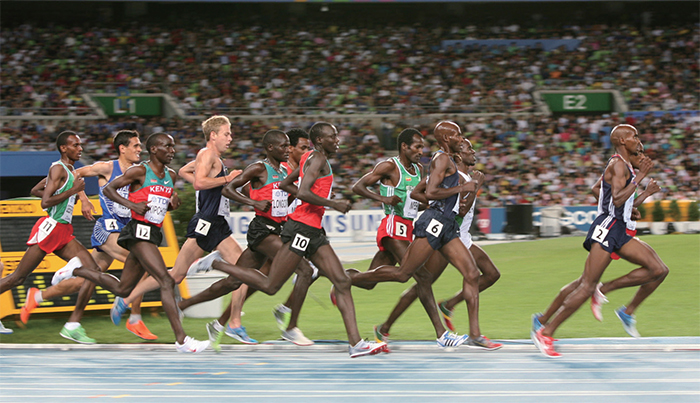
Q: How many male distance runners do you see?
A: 12